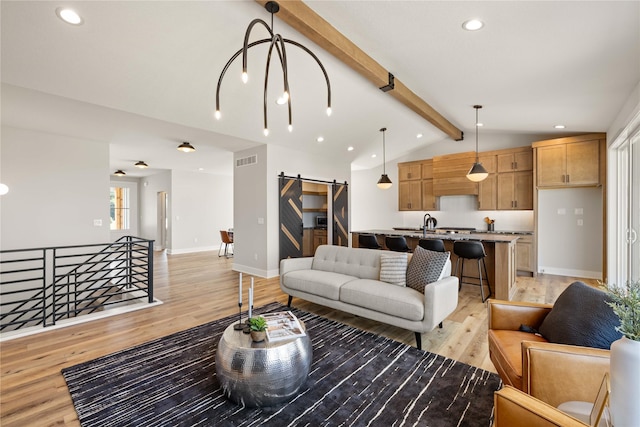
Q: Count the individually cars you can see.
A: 0